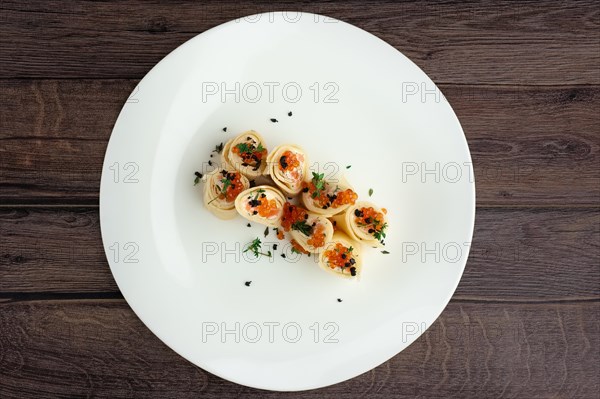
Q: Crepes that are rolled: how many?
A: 8